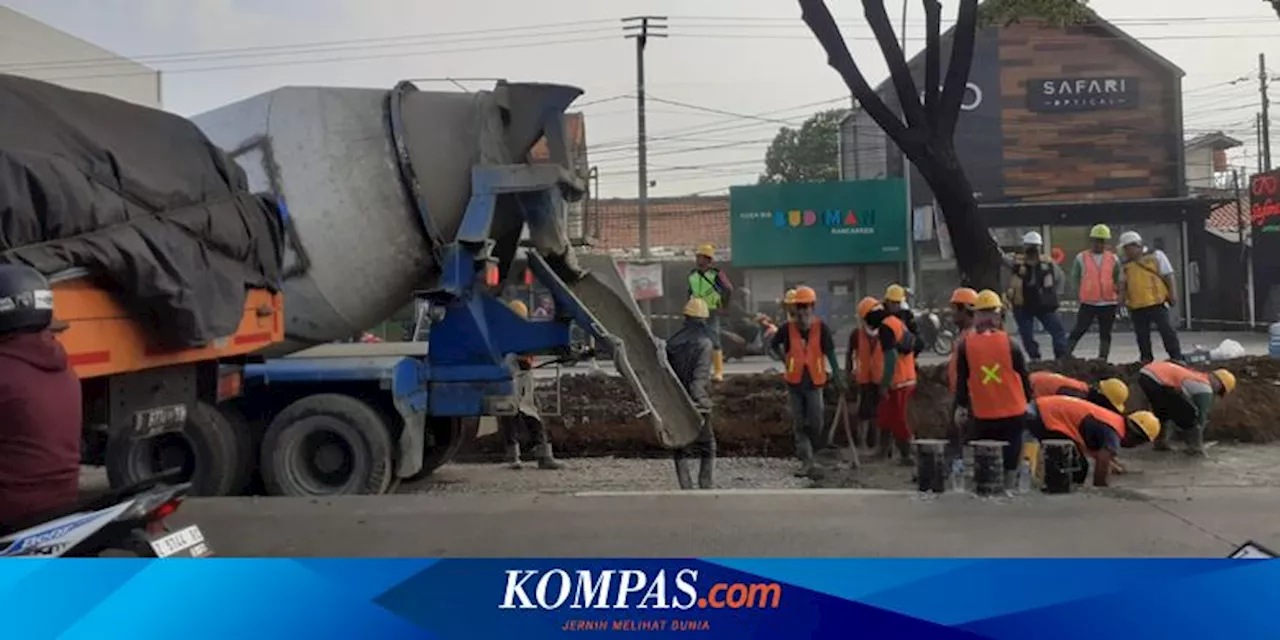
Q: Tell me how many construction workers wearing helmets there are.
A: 15